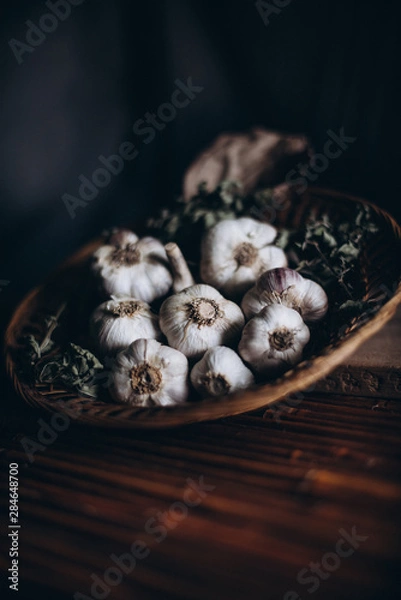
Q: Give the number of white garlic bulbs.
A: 8